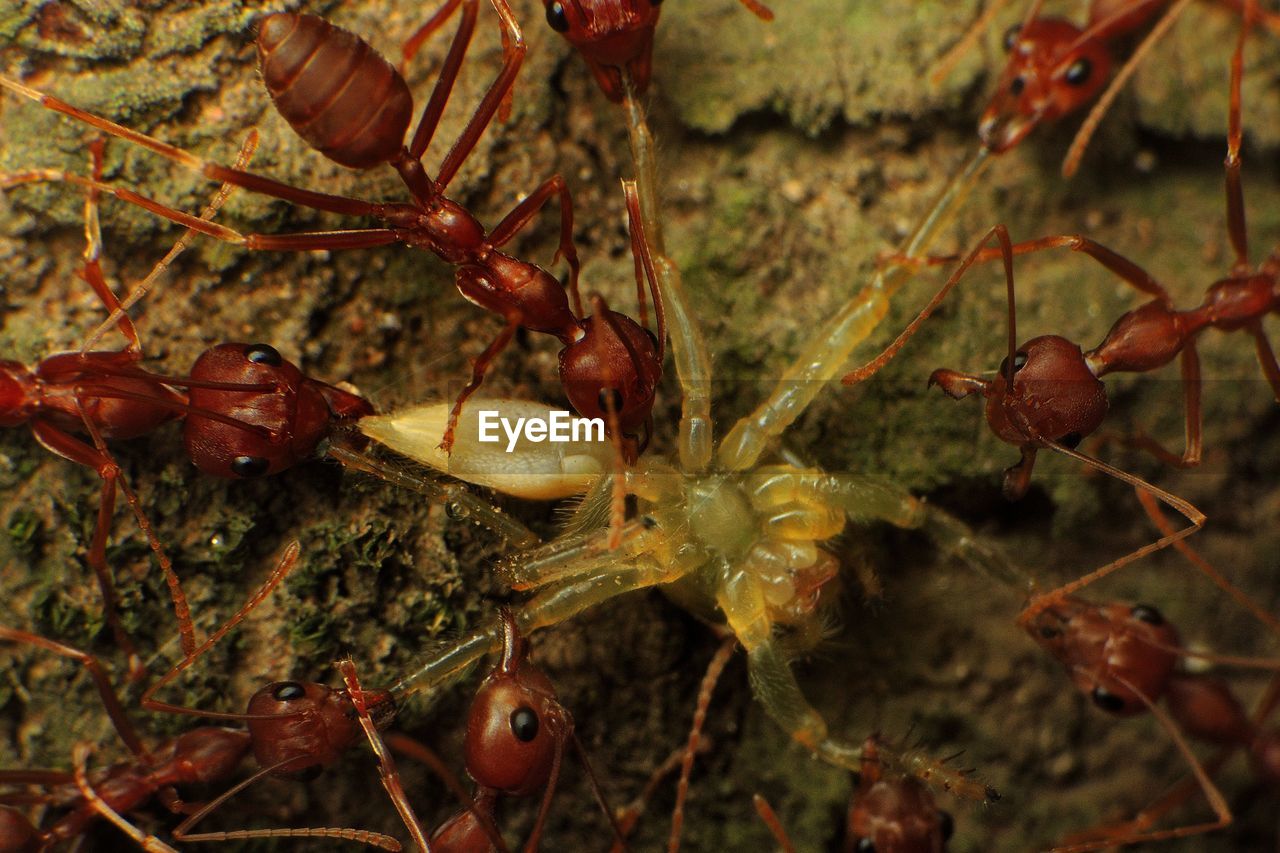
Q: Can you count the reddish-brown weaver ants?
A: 9